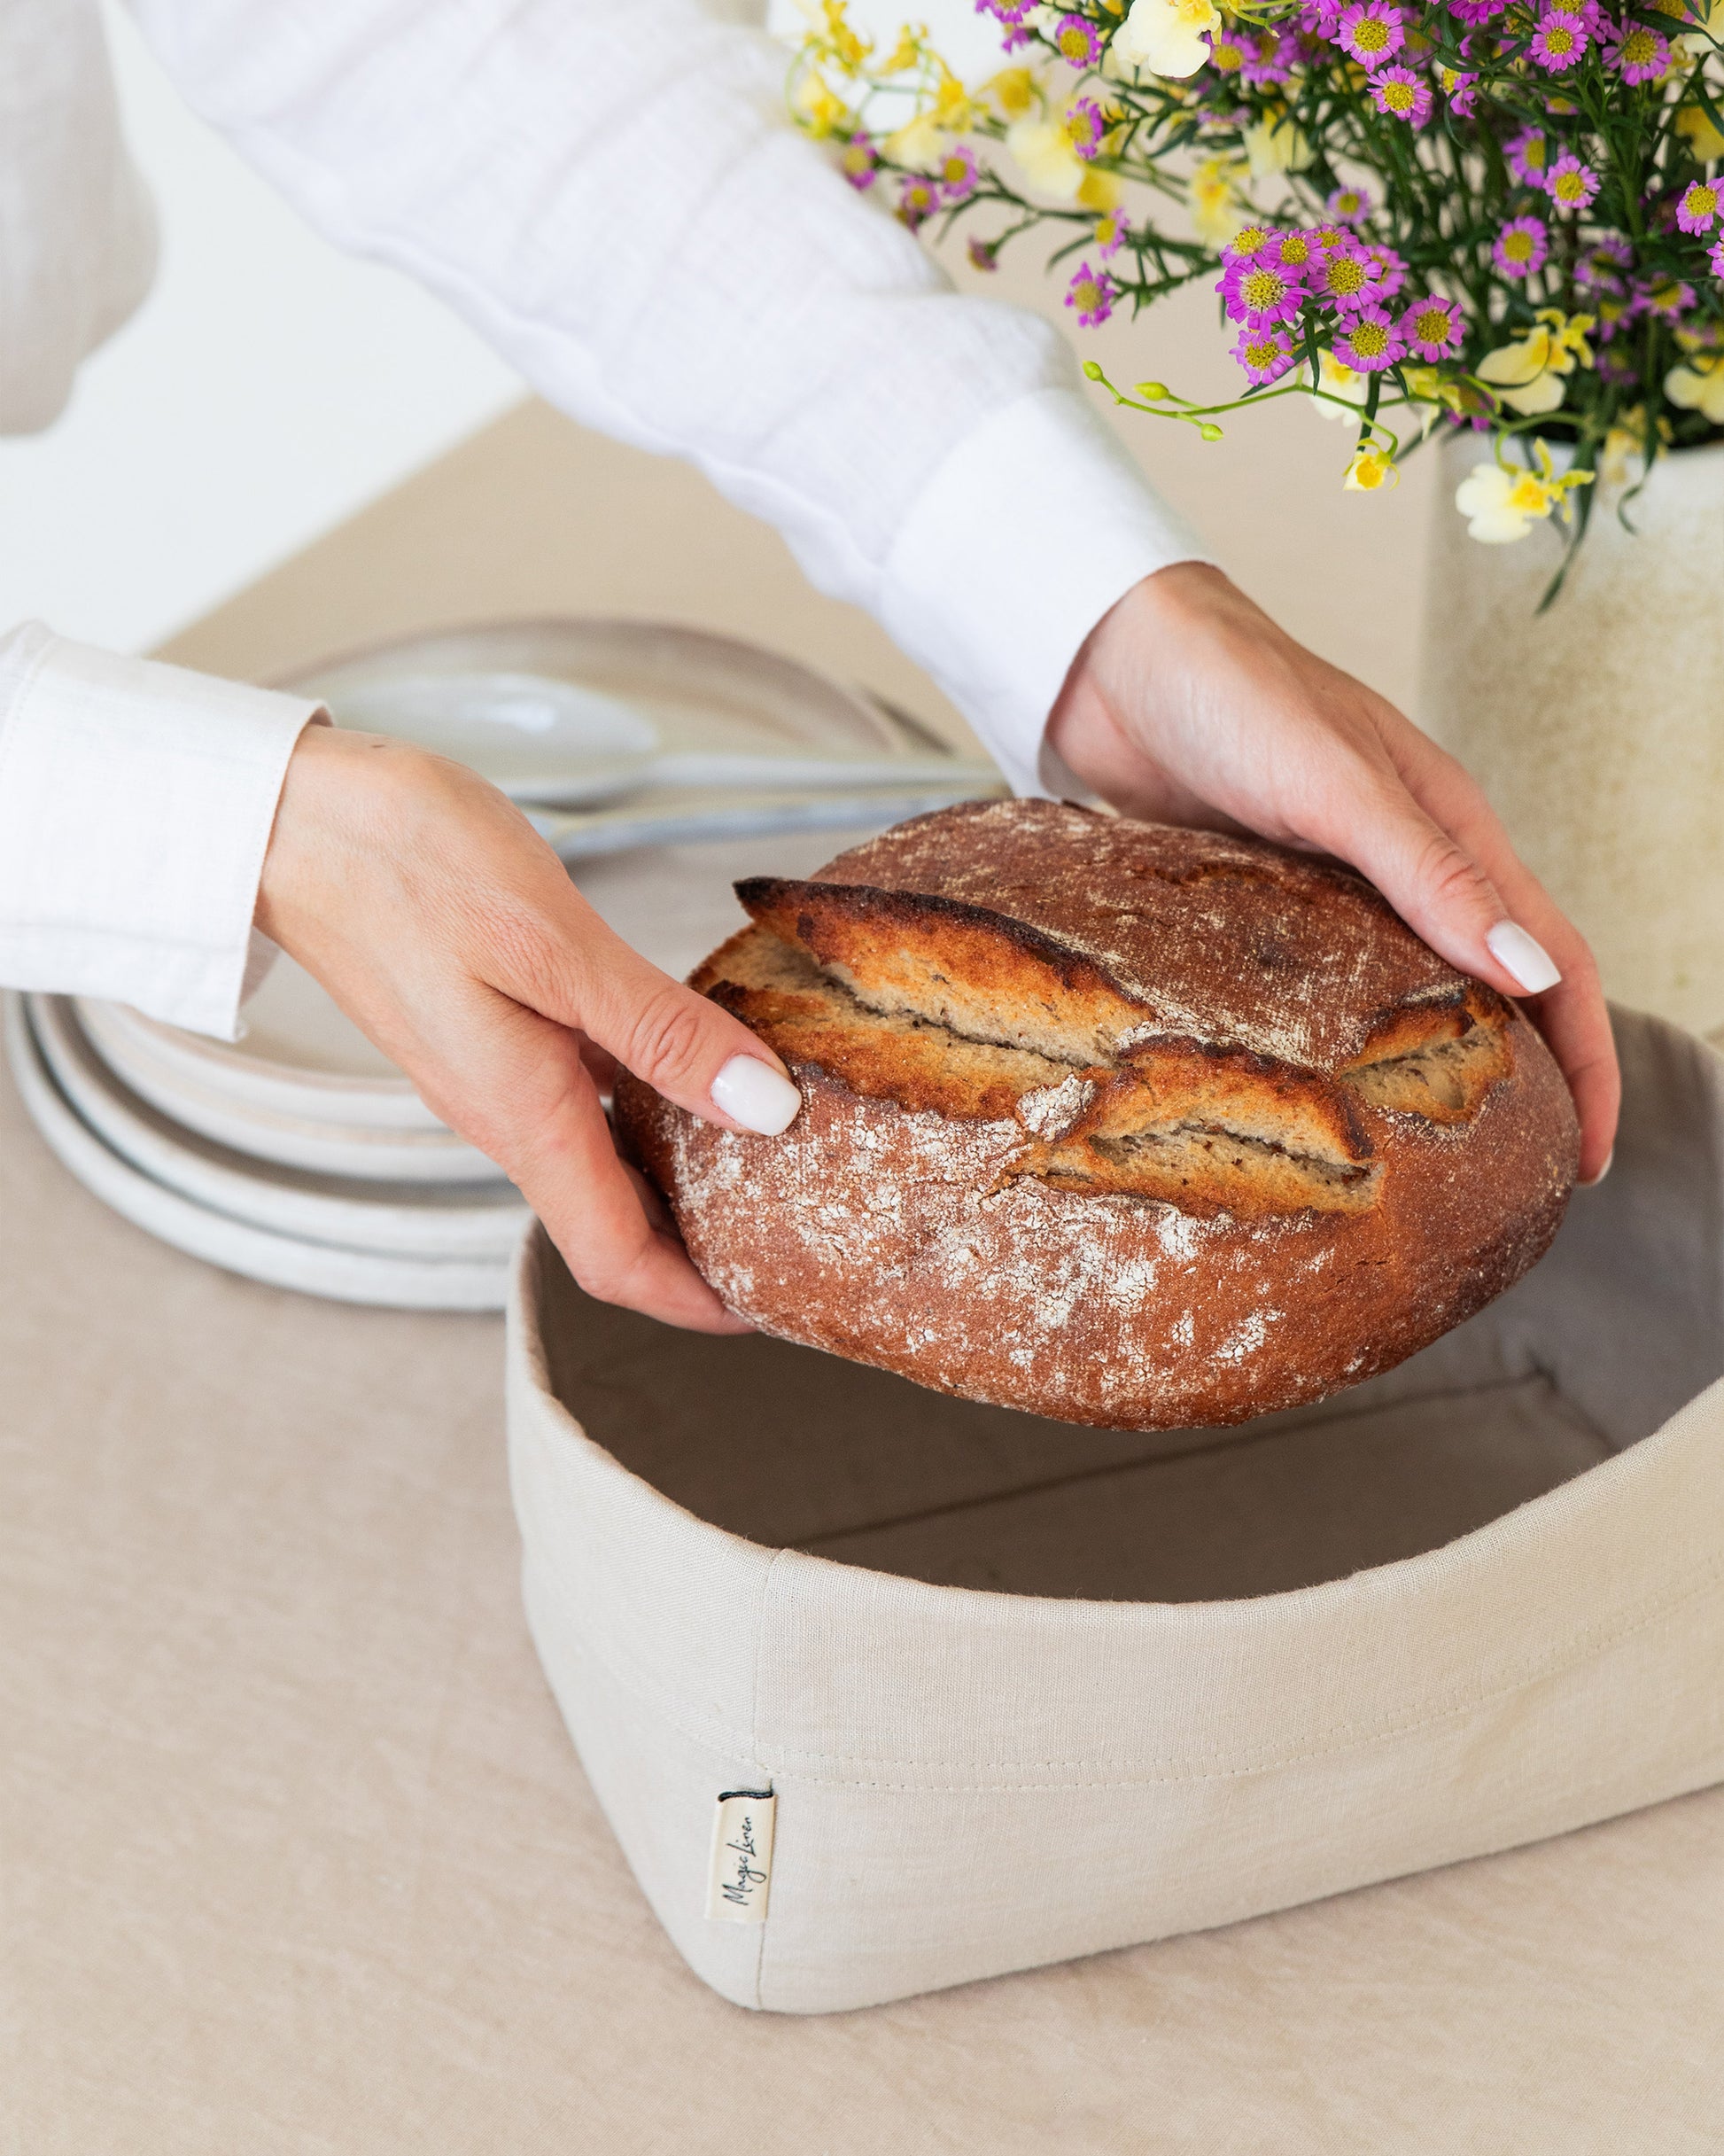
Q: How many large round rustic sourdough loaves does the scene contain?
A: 1